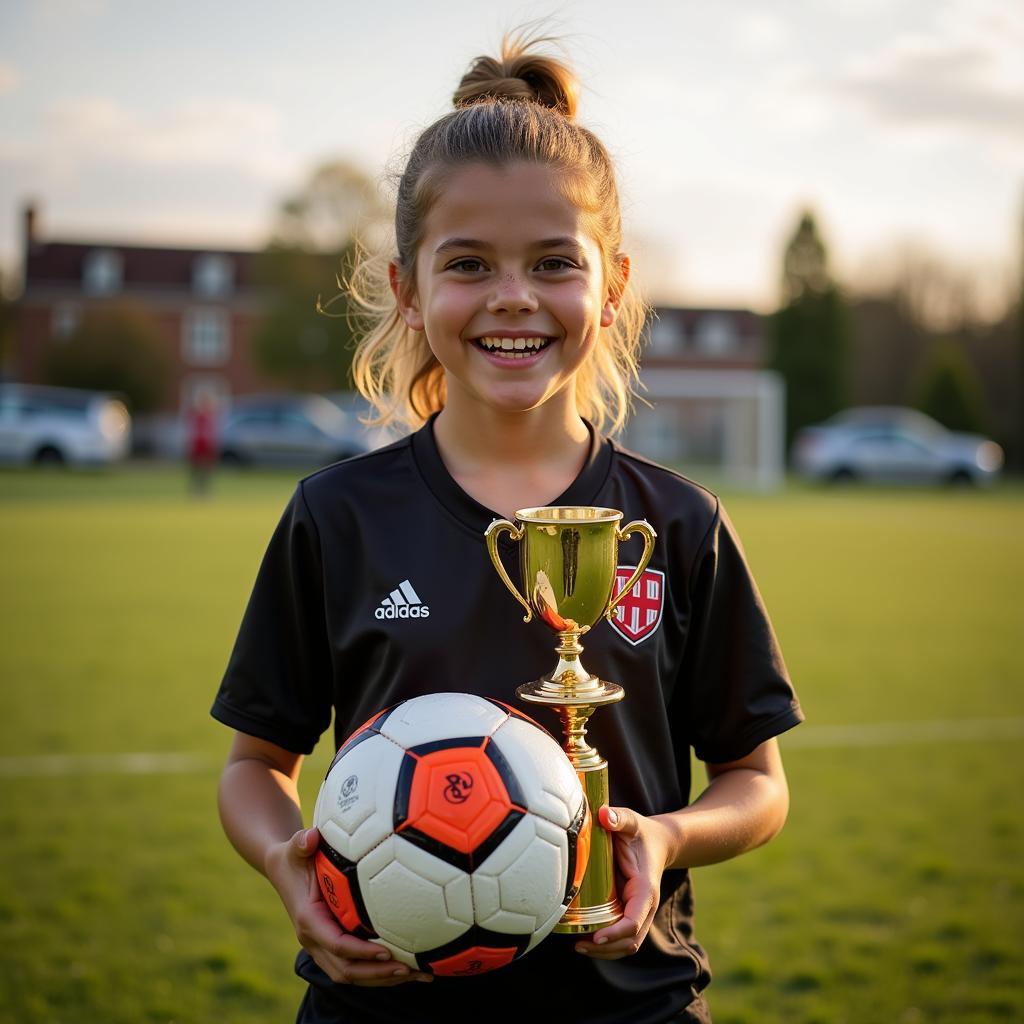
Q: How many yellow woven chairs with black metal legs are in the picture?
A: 0